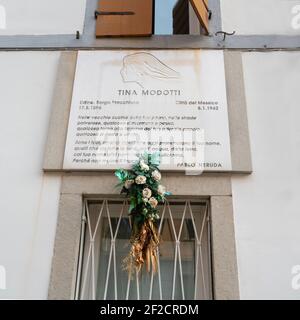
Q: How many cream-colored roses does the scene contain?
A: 7